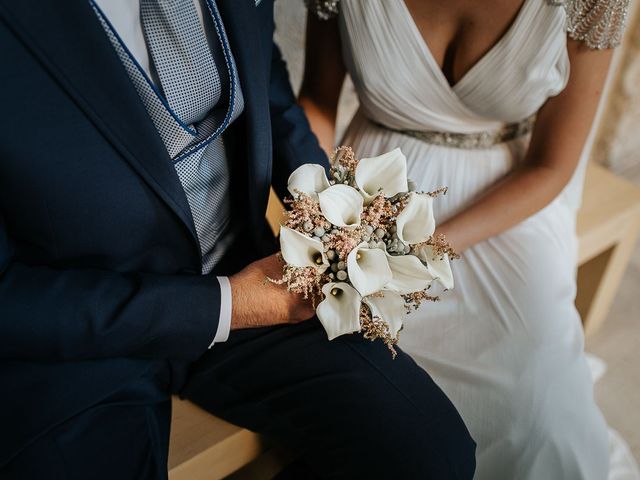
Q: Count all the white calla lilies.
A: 10